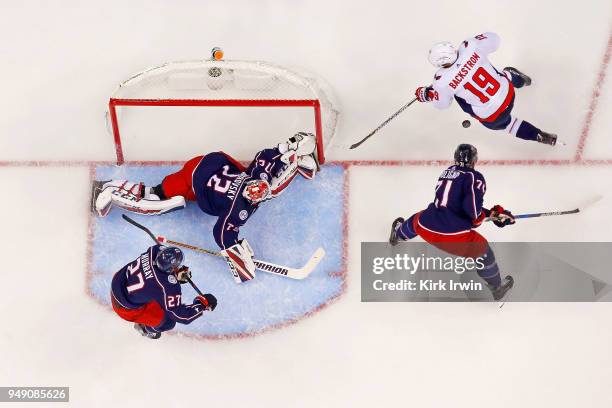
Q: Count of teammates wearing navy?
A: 3